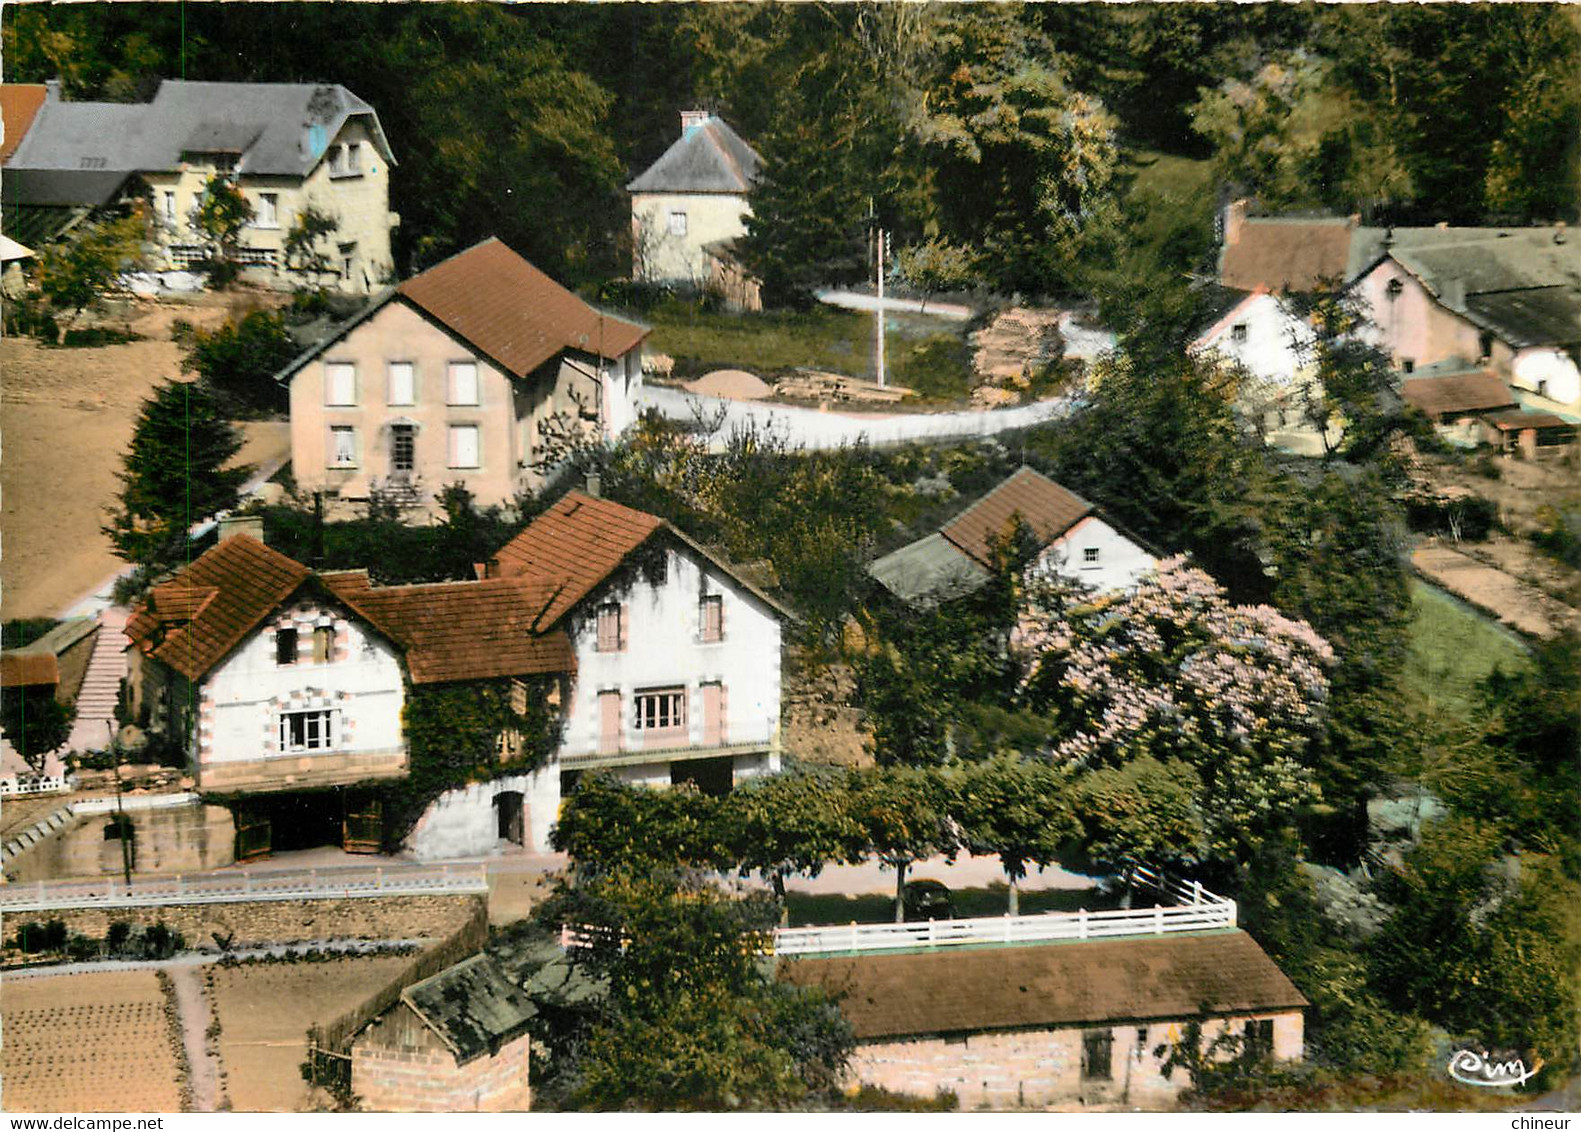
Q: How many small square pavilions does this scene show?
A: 1